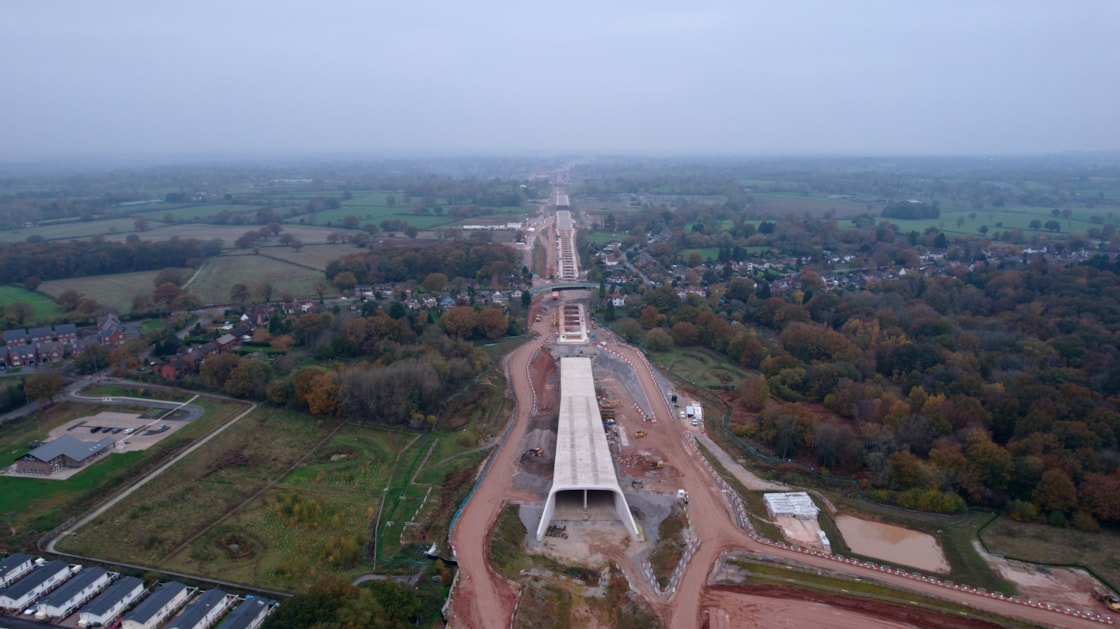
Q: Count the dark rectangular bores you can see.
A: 2